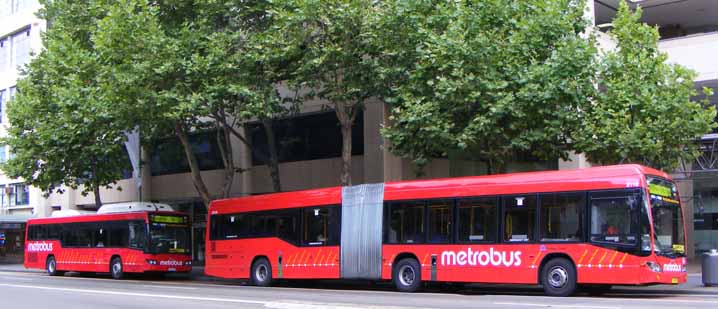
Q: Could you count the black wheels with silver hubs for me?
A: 5